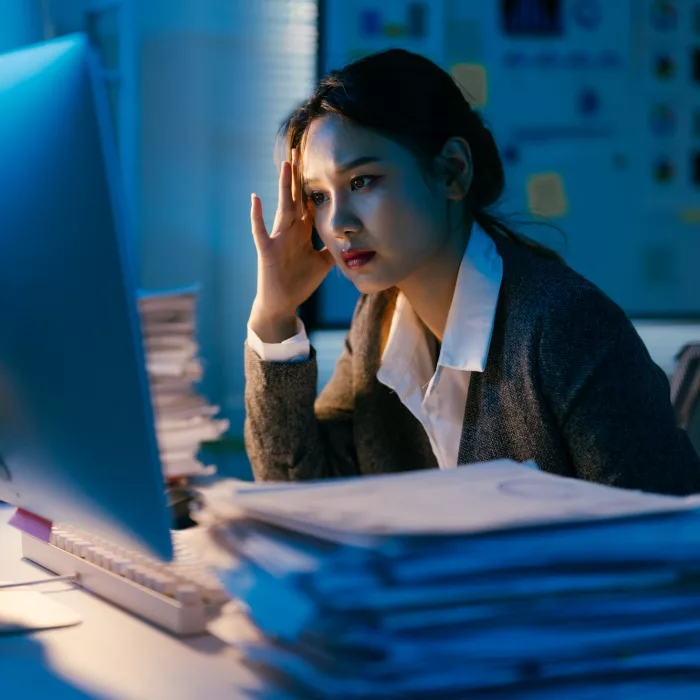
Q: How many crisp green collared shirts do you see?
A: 0